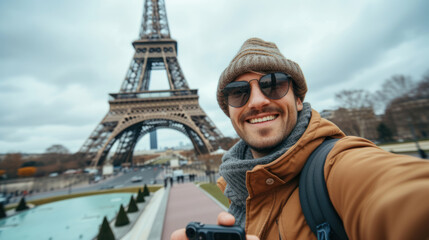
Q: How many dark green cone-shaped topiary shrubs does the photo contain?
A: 7